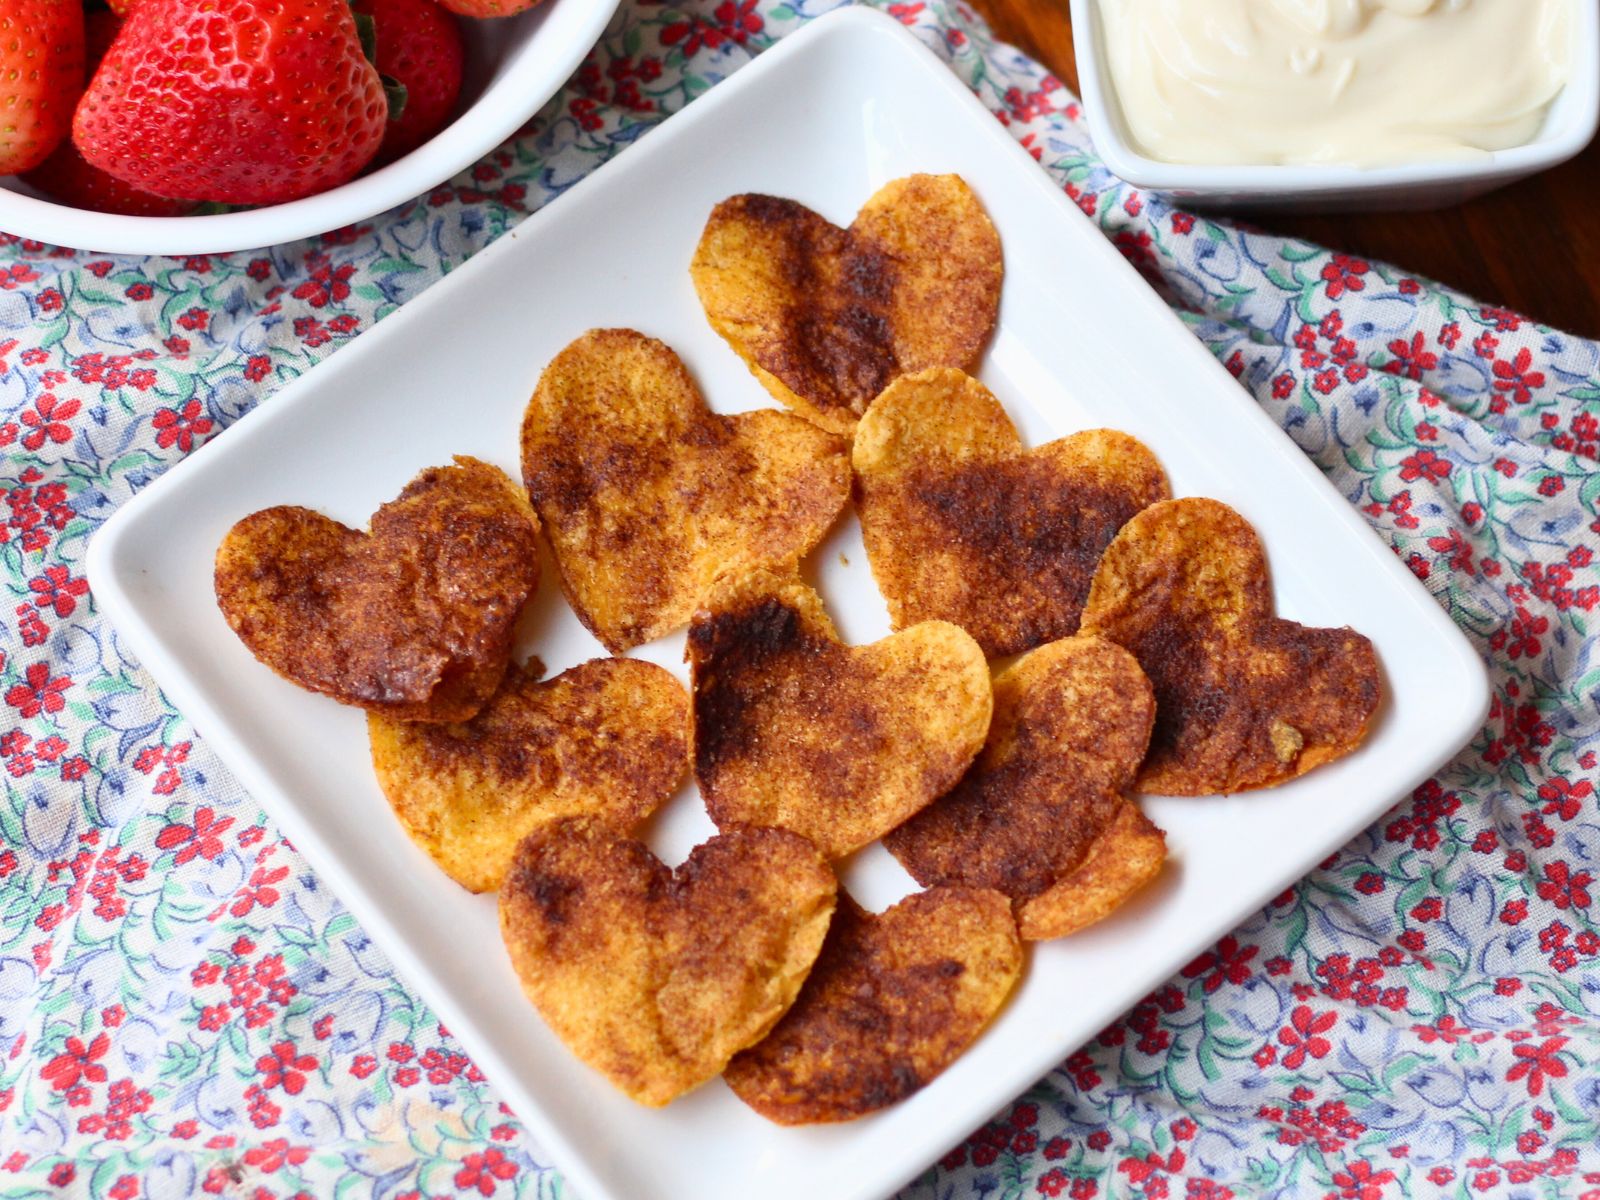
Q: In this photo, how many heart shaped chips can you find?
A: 10